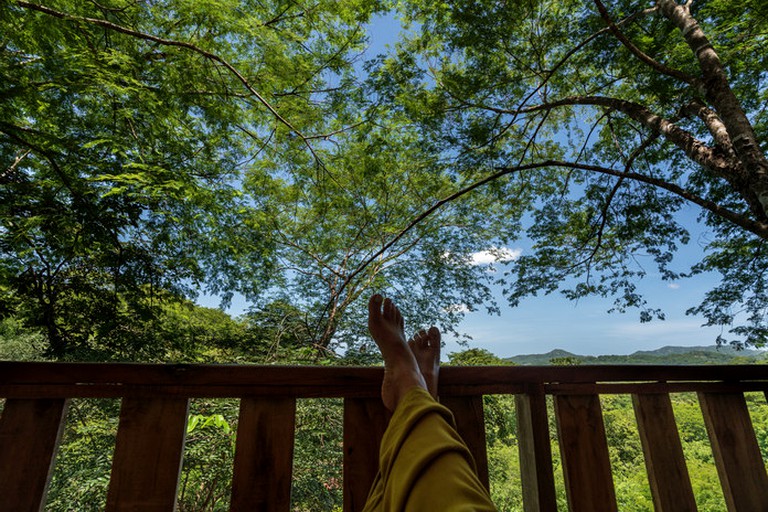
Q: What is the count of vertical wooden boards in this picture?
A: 9